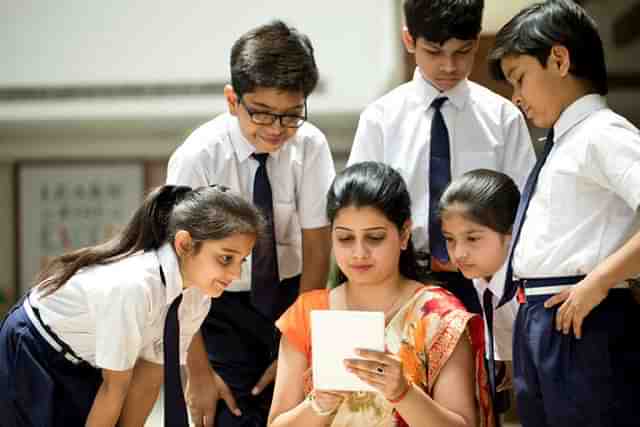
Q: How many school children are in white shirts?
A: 5